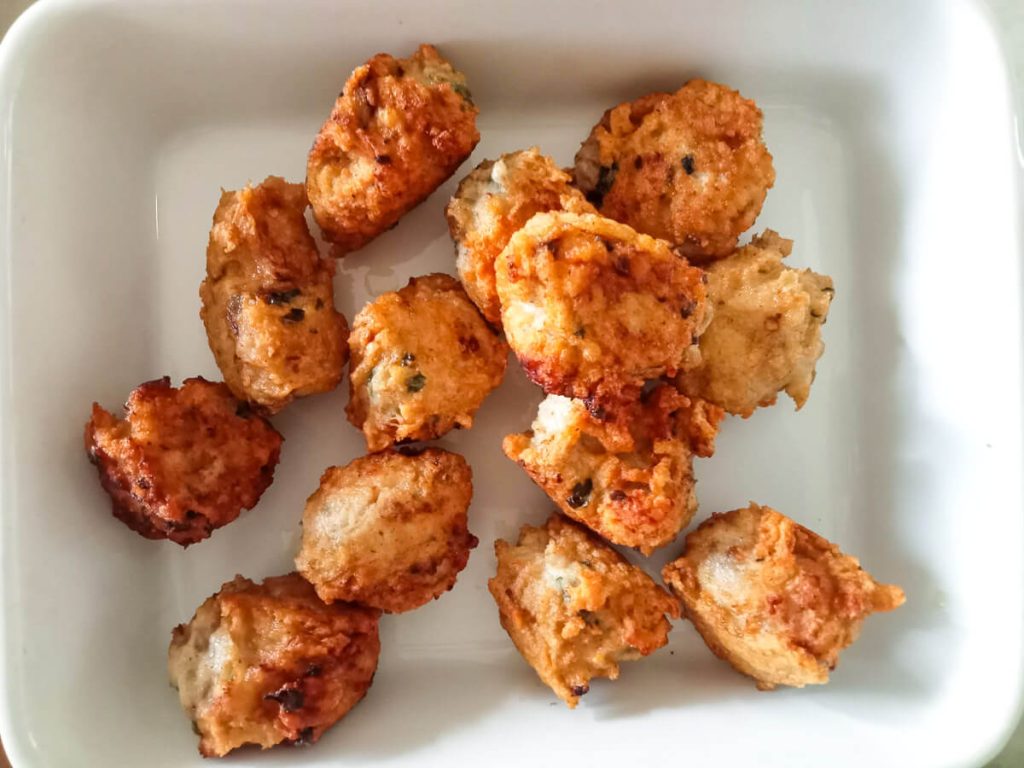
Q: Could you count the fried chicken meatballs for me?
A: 13